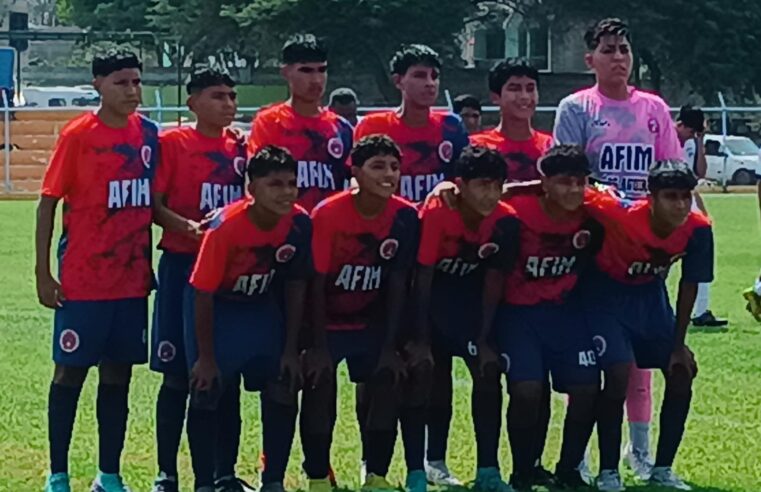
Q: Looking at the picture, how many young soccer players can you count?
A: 11